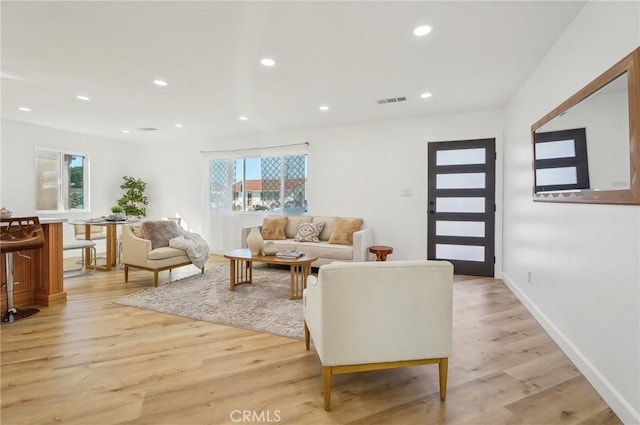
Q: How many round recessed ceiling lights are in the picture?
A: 10